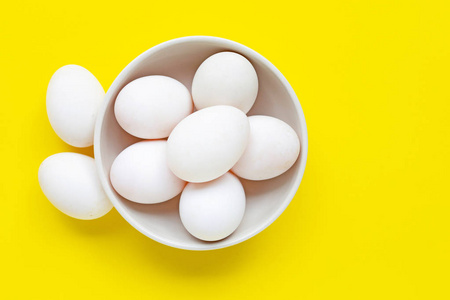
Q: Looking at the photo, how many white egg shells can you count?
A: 8